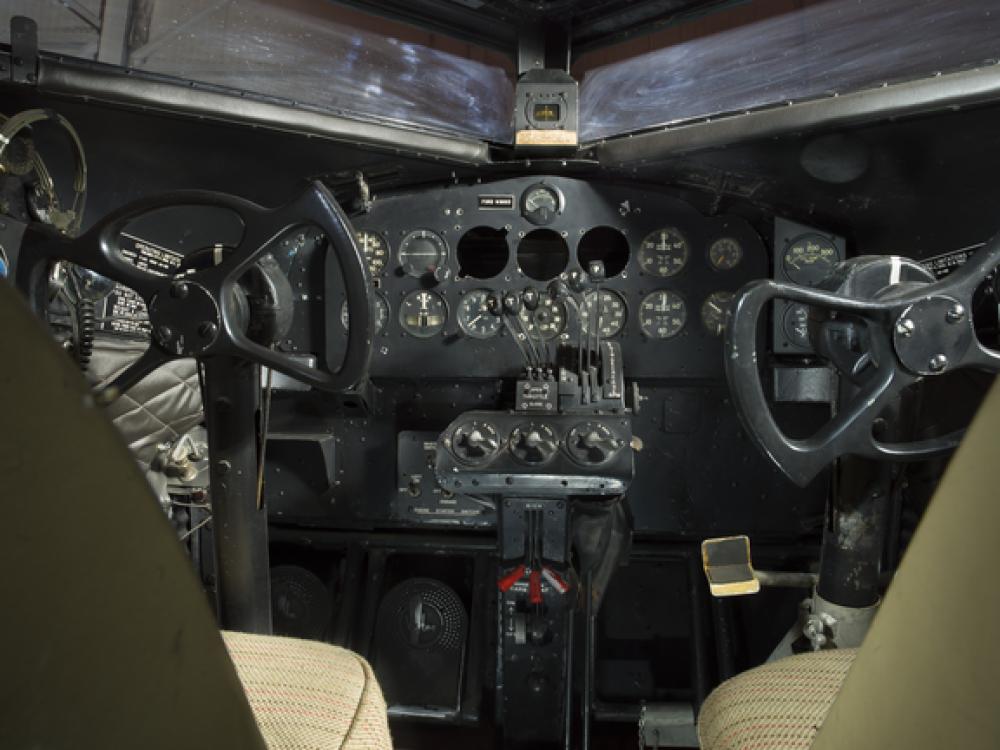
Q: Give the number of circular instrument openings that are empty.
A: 3